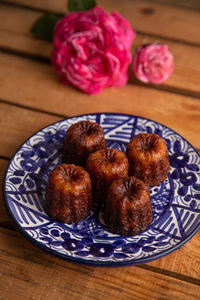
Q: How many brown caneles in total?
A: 5